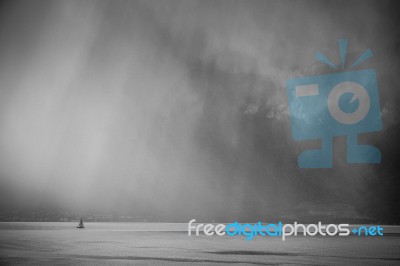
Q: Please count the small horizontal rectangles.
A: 1